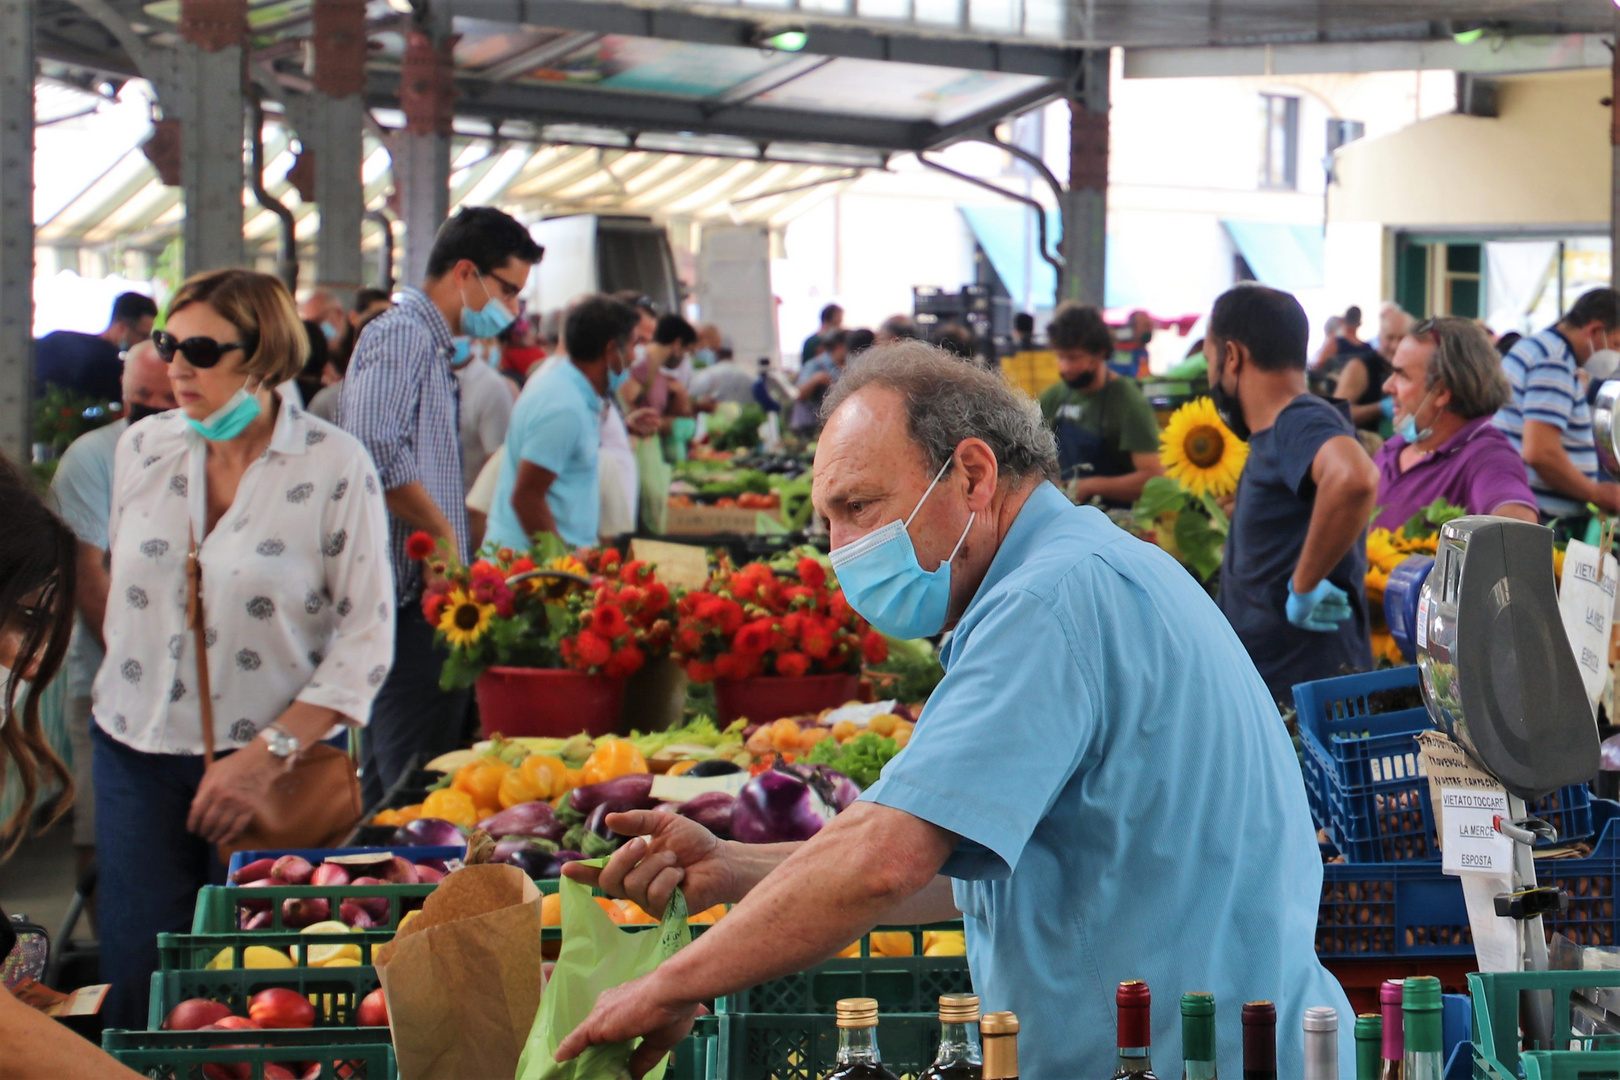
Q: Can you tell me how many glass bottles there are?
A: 10